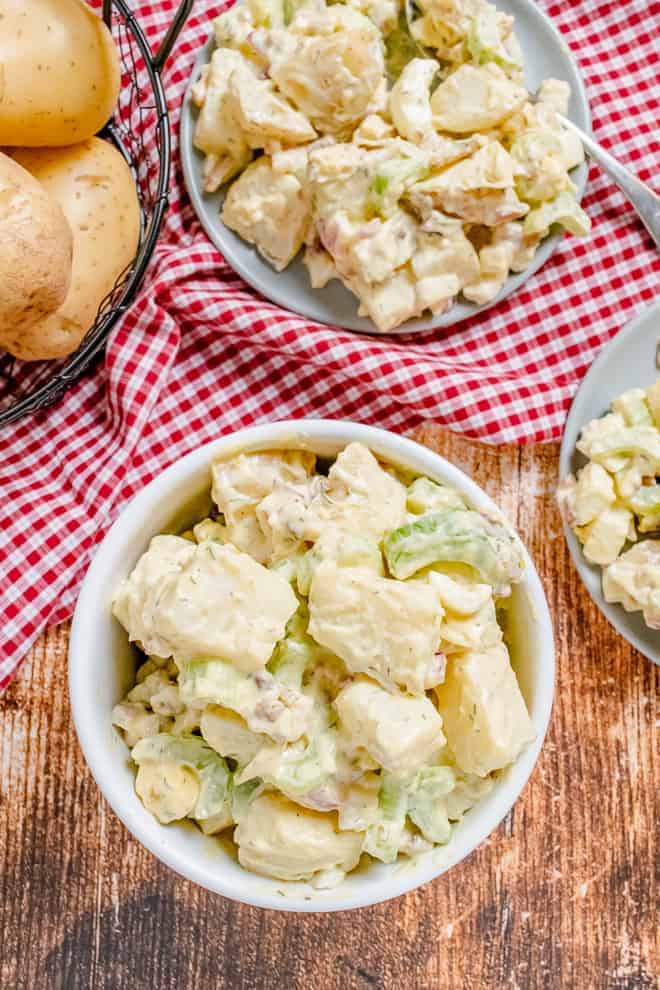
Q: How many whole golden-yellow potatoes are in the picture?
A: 3